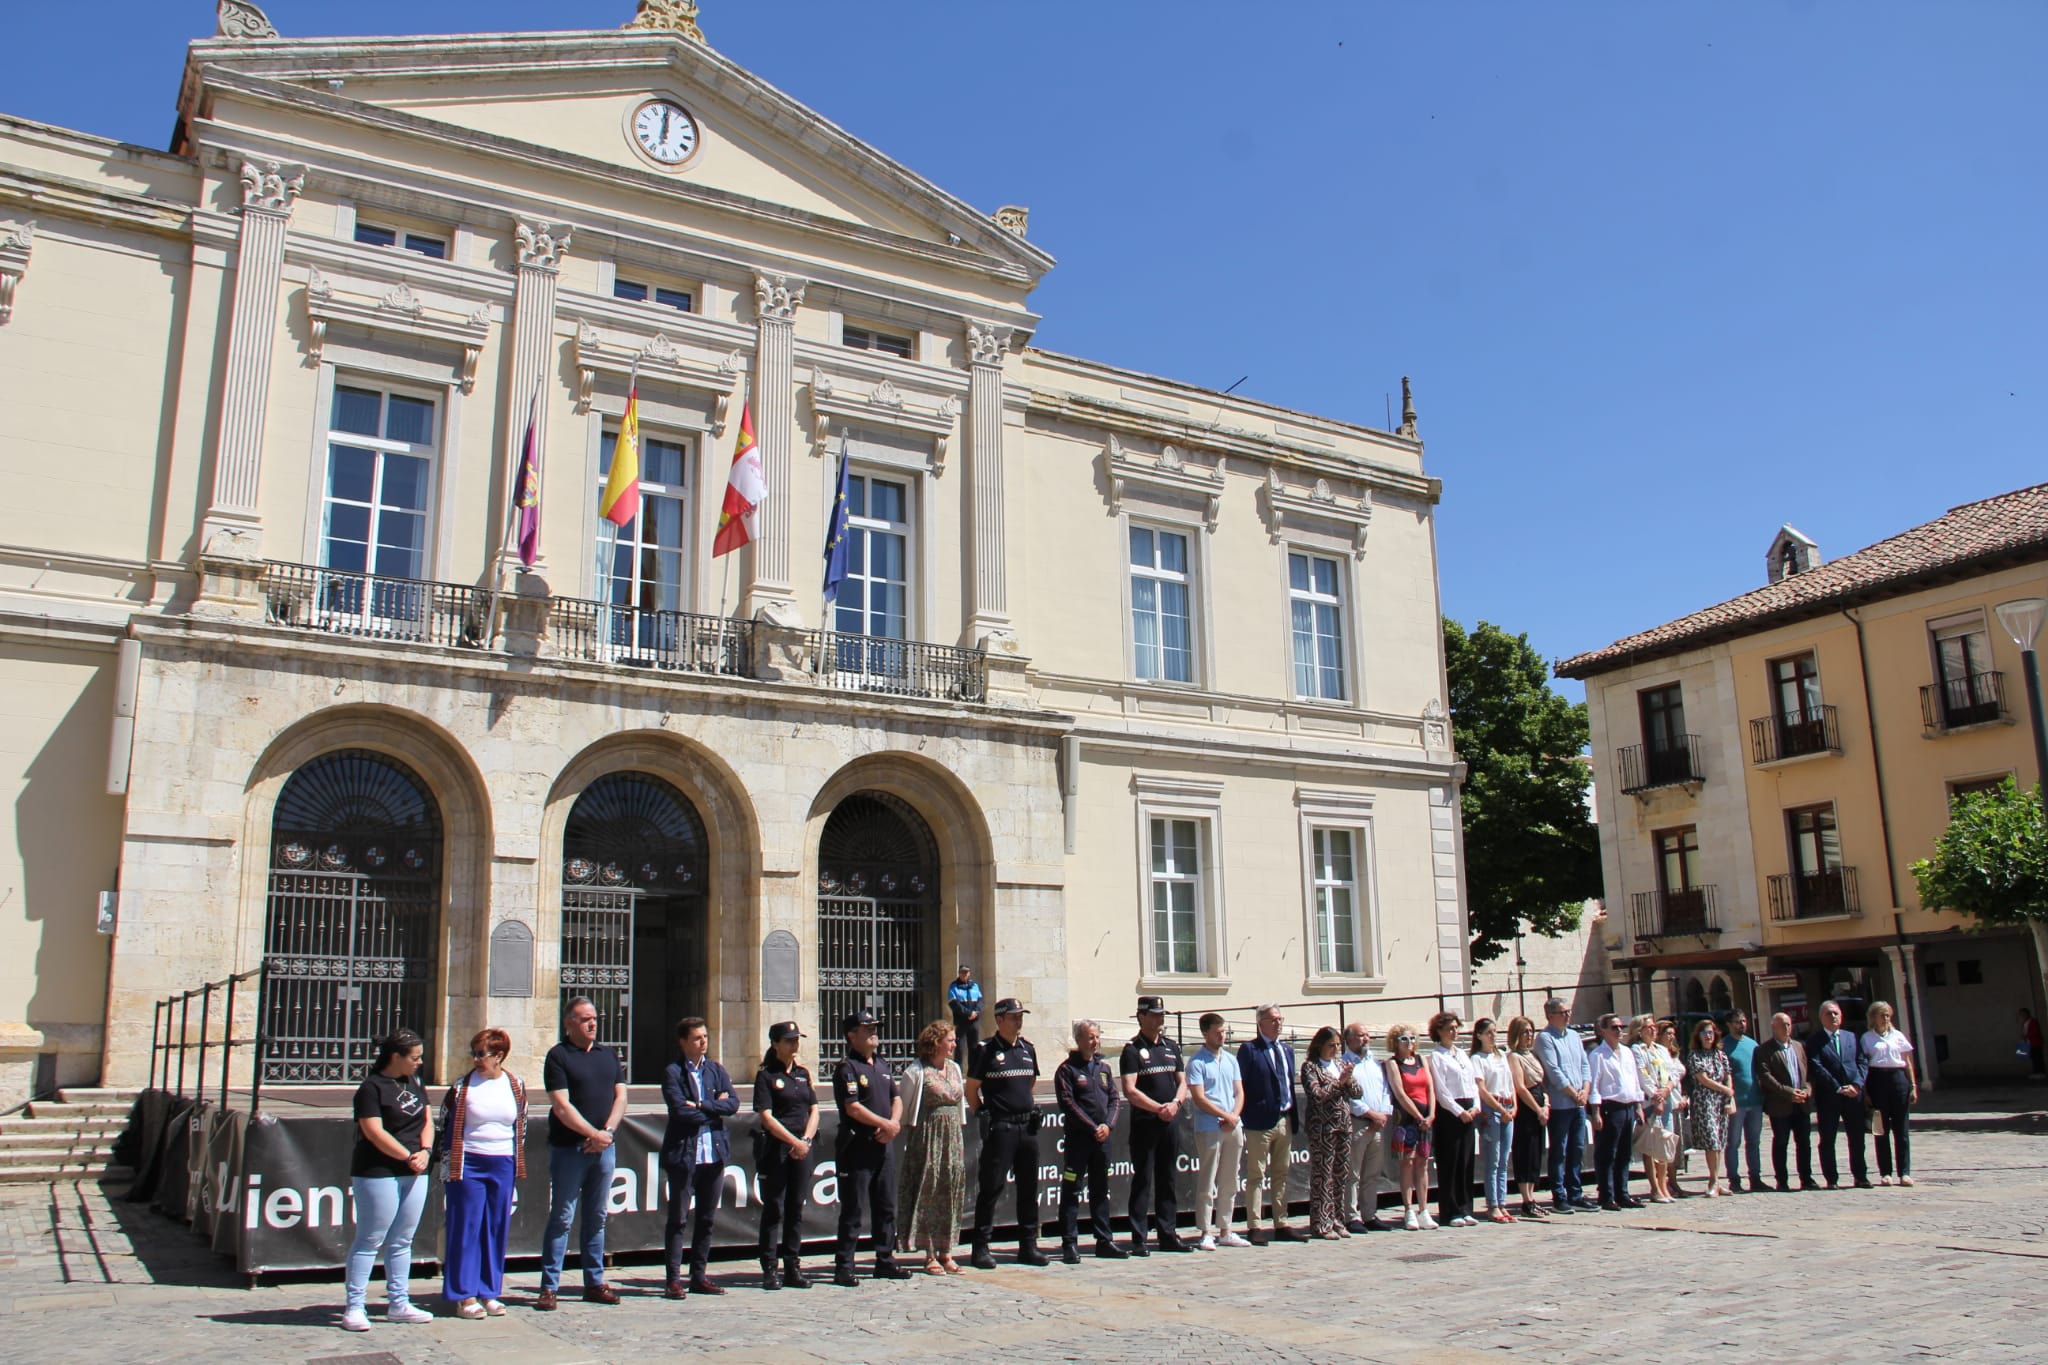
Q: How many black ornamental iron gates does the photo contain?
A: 3